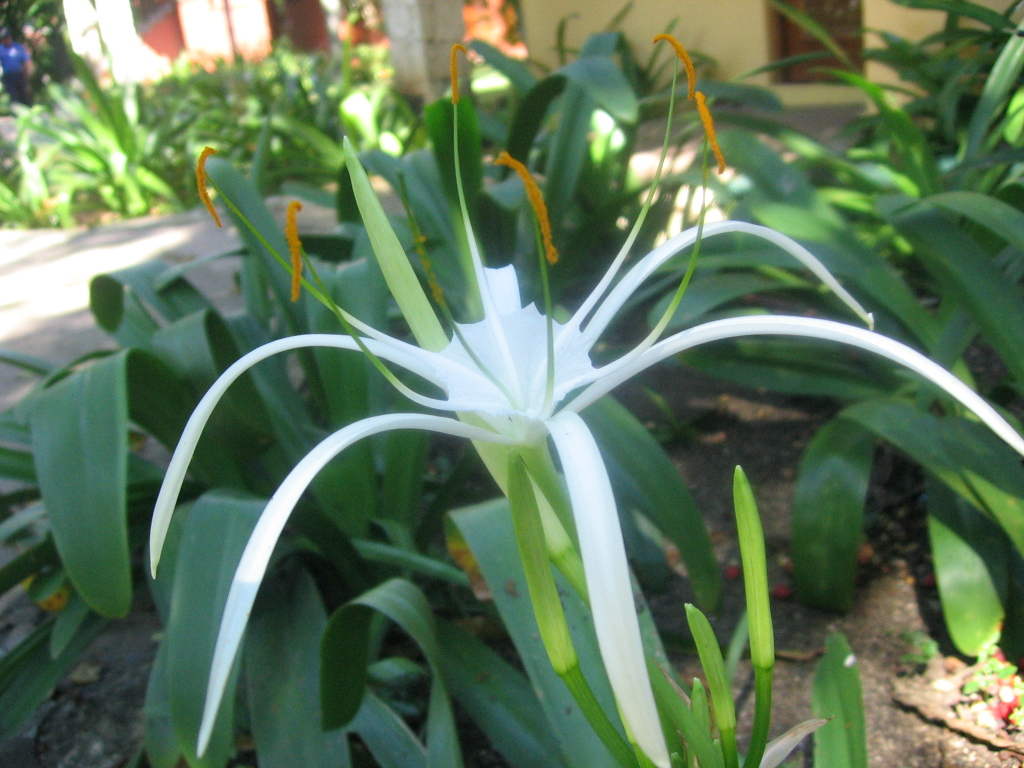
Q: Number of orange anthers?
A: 6